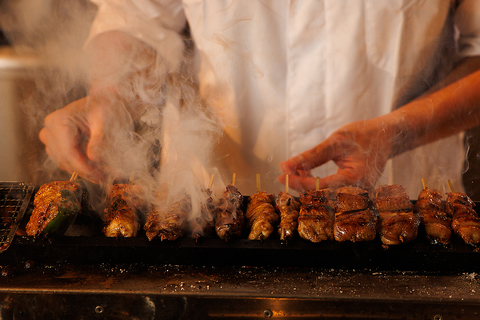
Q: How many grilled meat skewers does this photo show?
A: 12